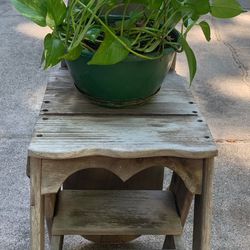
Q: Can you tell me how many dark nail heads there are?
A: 8